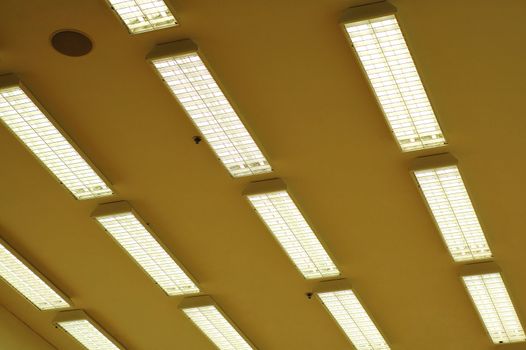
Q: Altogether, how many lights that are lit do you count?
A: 12